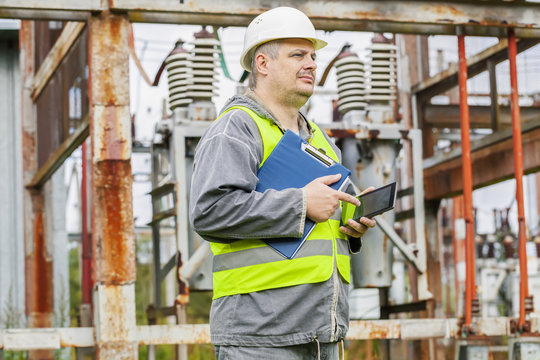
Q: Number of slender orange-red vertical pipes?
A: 2